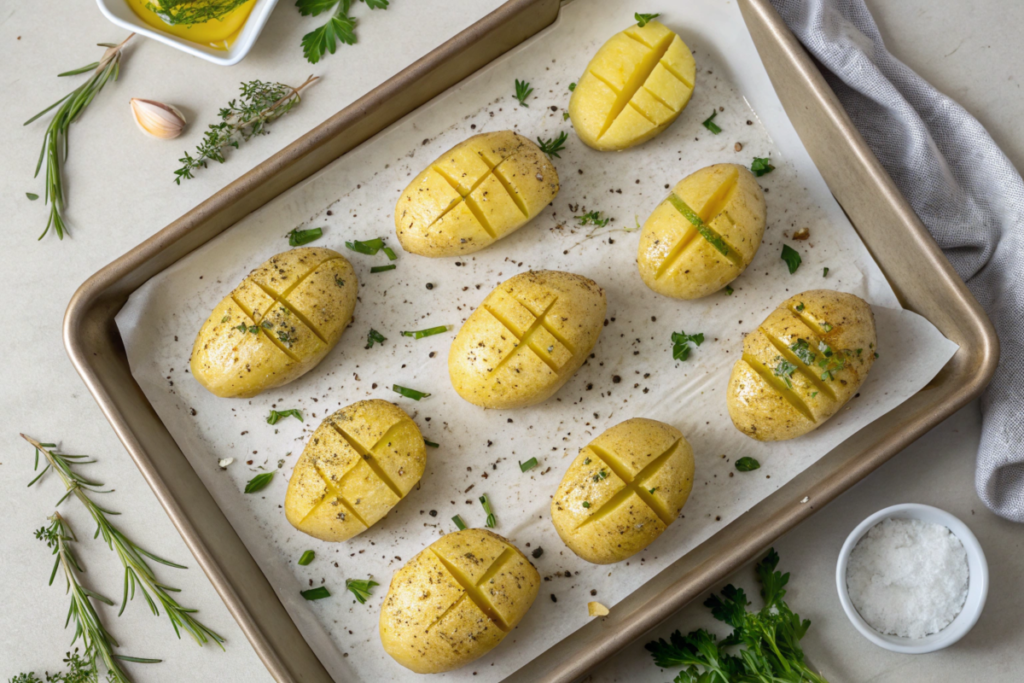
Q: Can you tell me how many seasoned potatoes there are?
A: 8